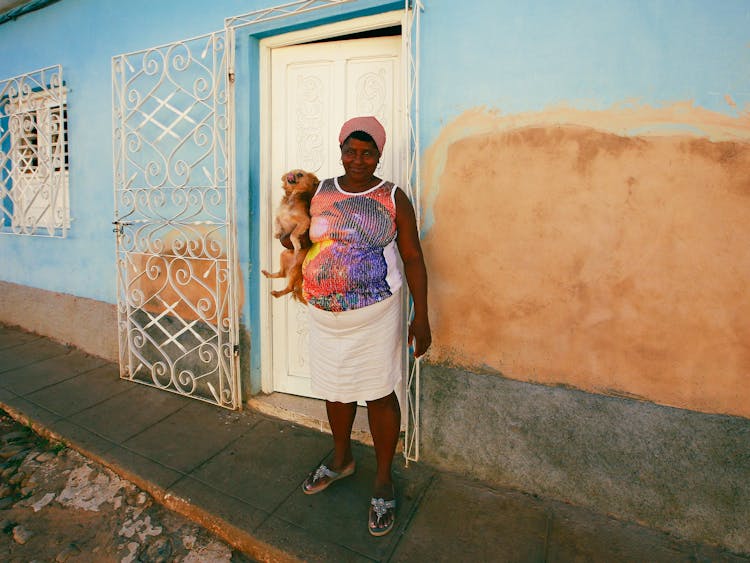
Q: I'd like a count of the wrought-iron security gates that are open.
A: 1